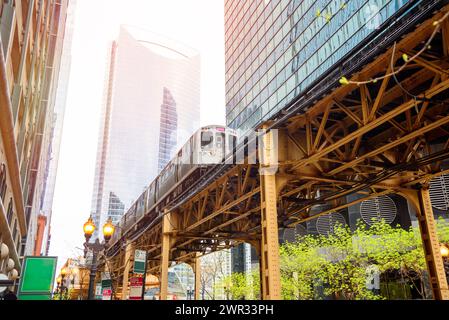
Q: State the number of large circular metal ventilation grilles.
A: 4